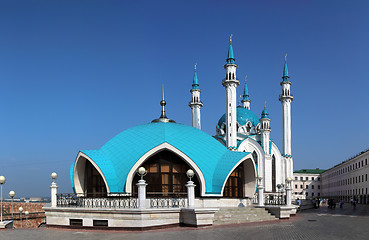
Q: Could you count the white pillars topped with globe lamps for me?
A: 5